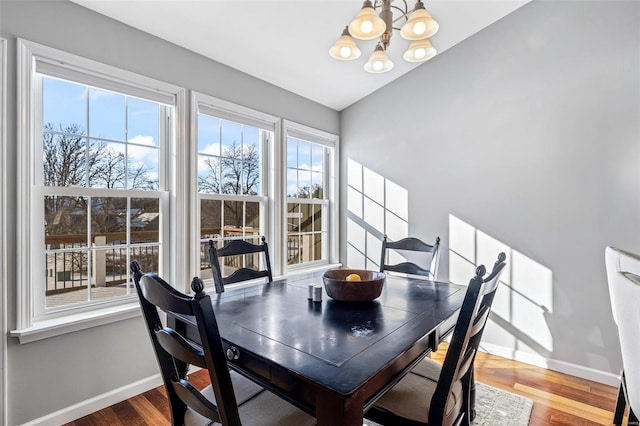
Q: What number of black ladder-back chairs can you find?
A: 4